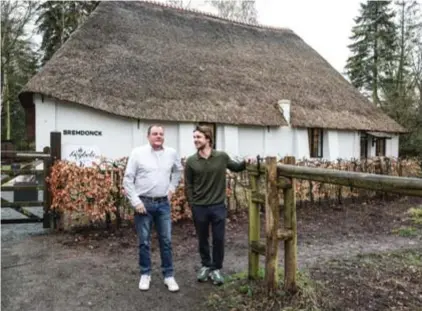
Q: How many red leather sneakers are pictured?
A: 0